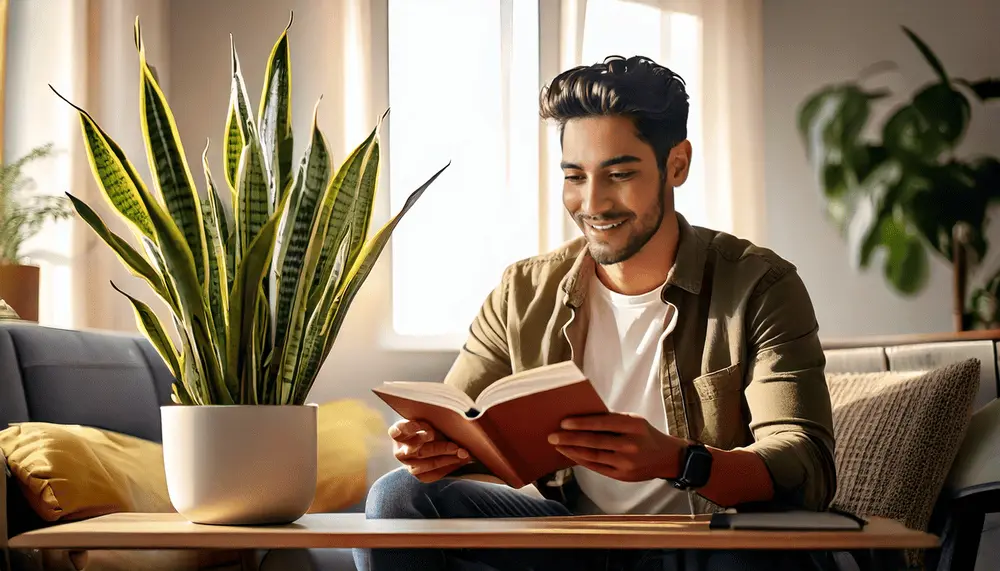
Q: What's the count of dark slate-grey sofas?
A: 1